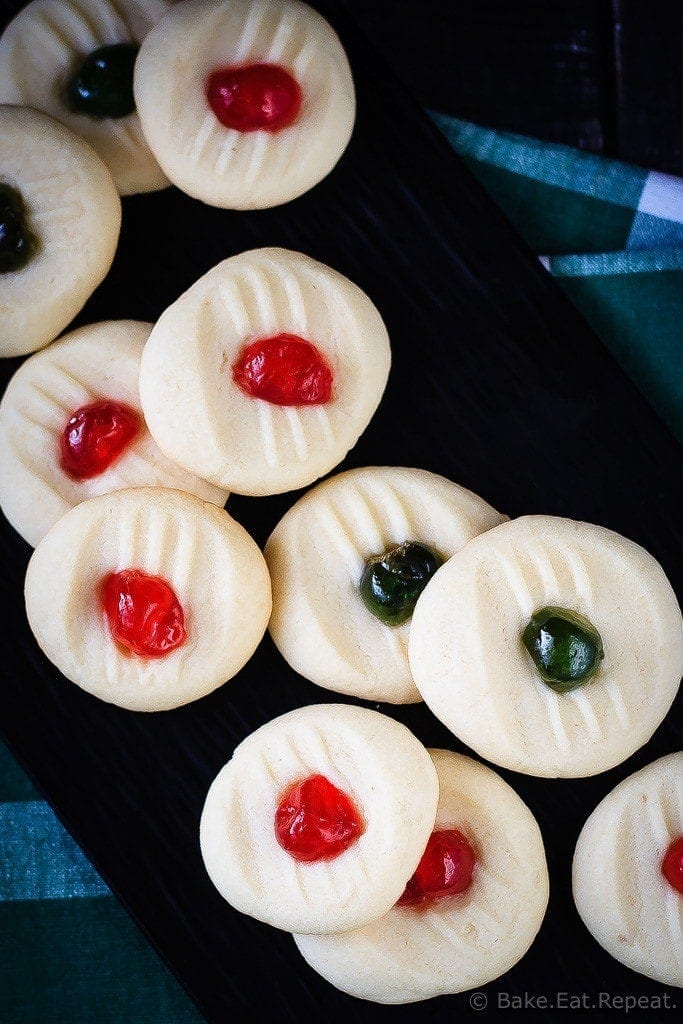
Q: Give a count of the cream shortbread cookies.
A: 11